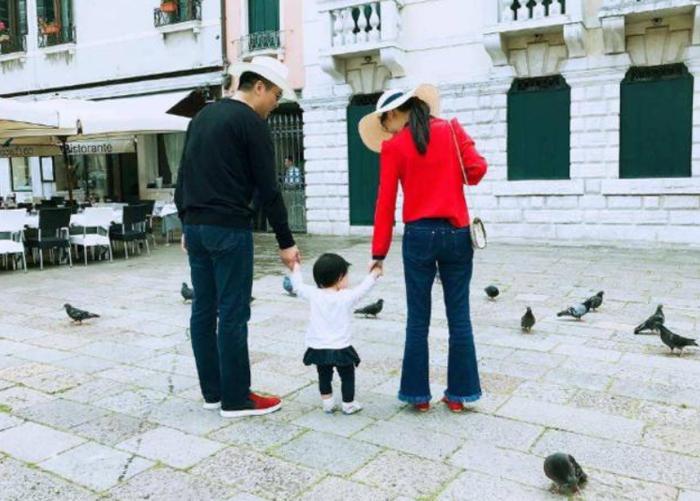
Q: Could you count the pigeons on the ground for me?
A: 11